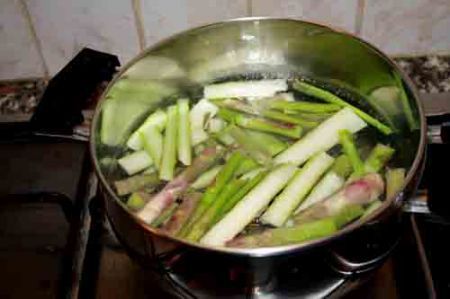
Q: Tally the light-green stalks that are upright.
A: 2